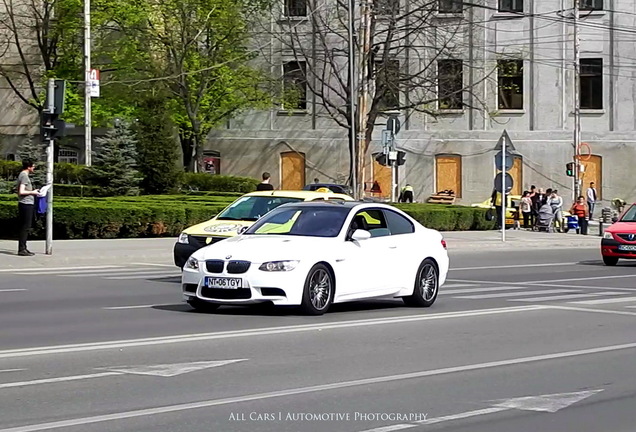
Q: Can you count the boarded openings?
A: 5